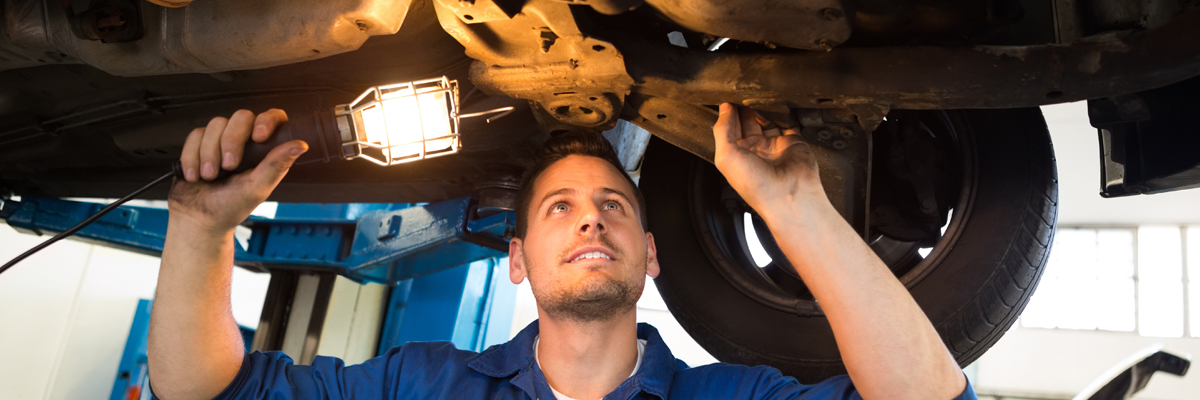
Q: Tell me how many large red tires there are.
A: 0